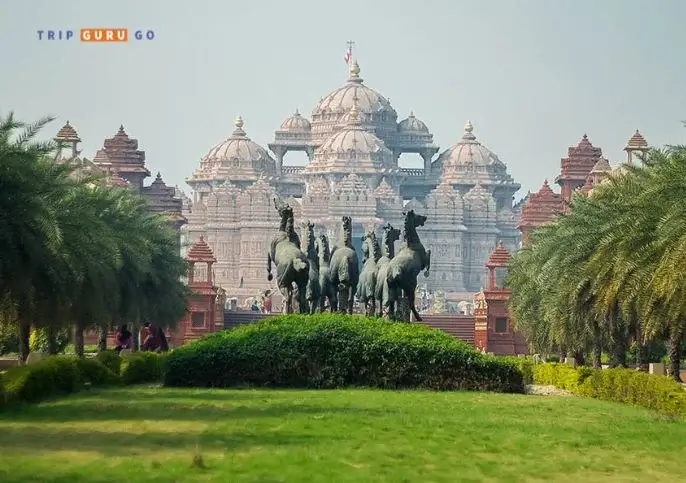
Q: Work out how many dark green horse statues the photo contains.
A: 7